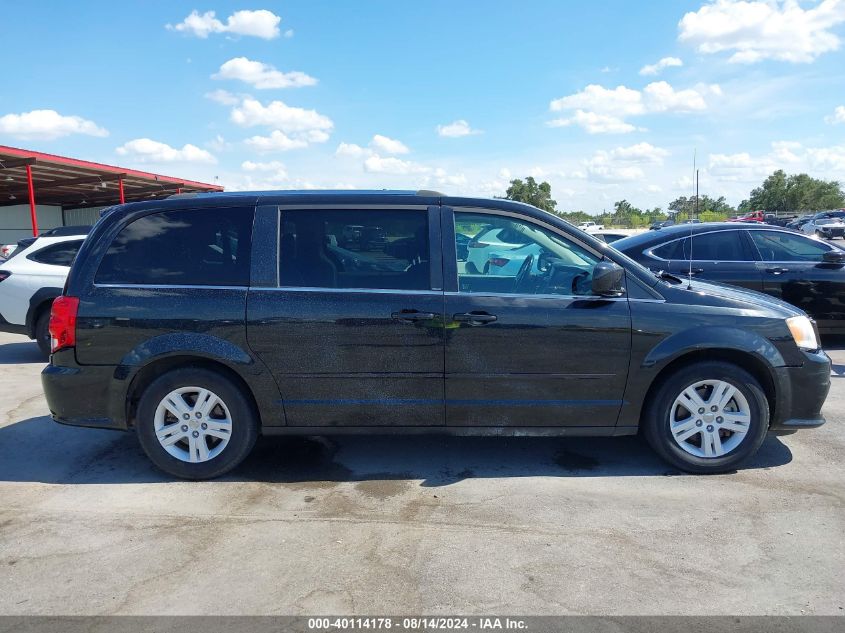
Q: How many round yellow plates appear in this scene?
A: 0